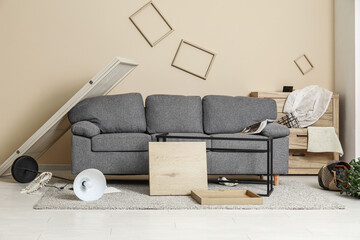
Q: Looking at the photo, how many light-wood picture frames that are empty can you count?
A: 3